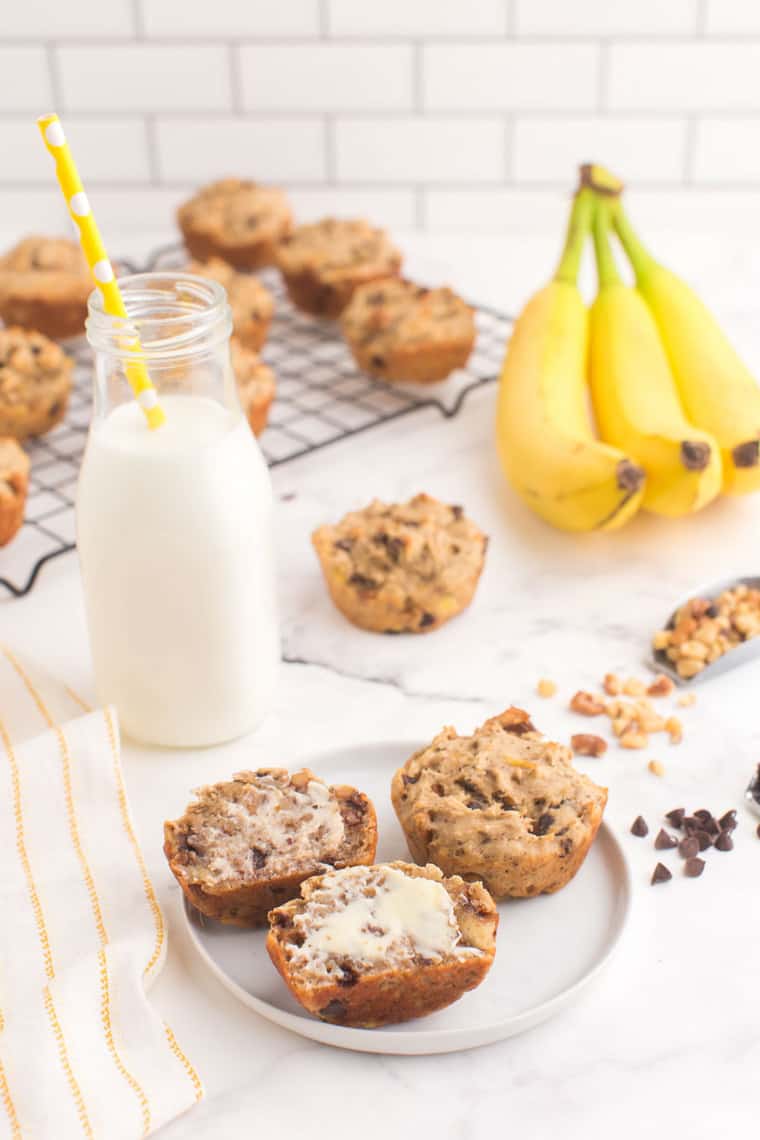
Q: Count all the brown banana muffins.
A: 11